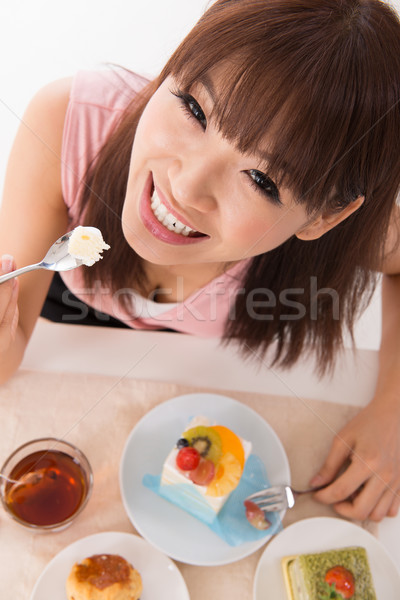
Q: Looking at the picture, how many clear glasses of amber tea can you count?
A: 1